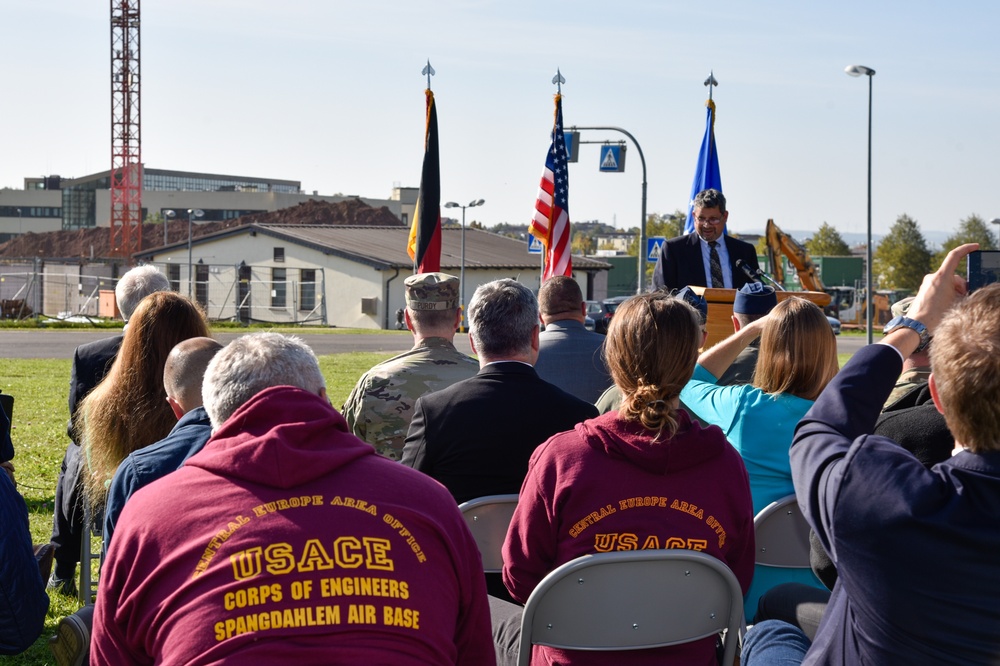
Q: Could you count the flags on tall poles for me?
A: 3